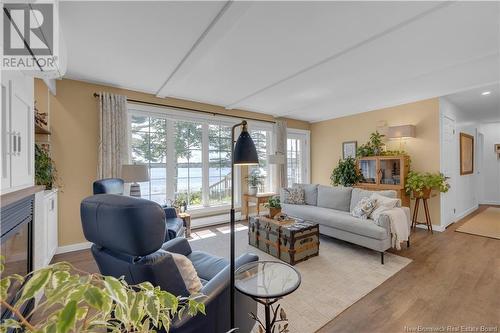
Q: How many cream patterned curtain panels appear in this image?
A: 2